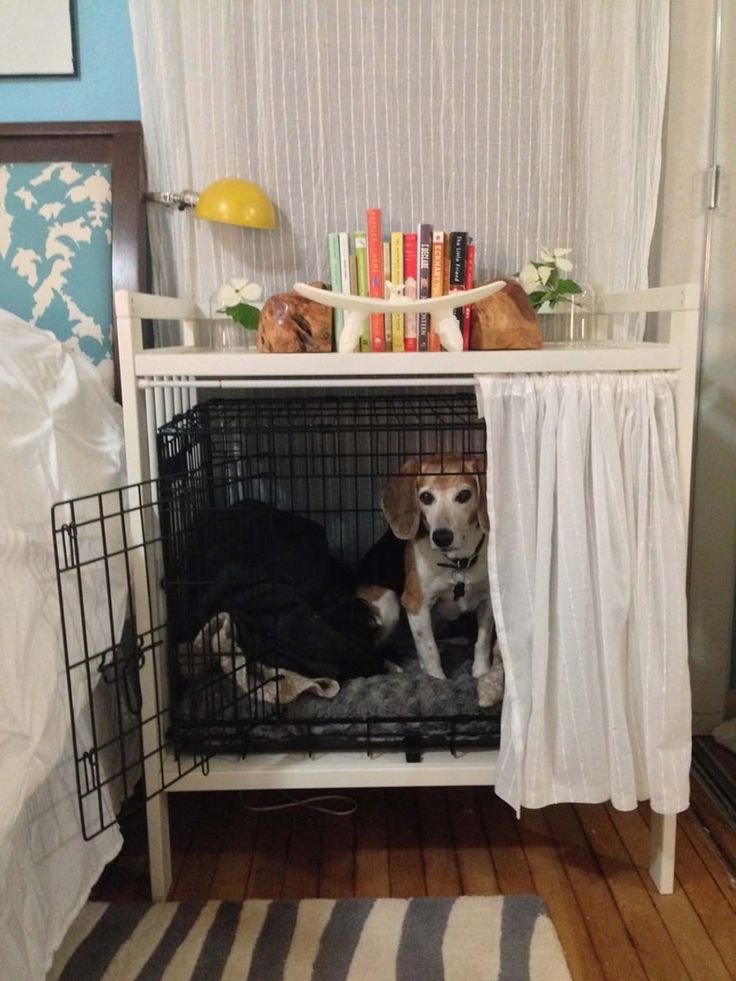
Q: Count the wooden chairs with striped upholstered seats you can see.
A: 0